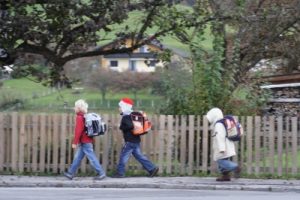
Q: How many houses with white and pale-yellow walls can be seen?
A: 1